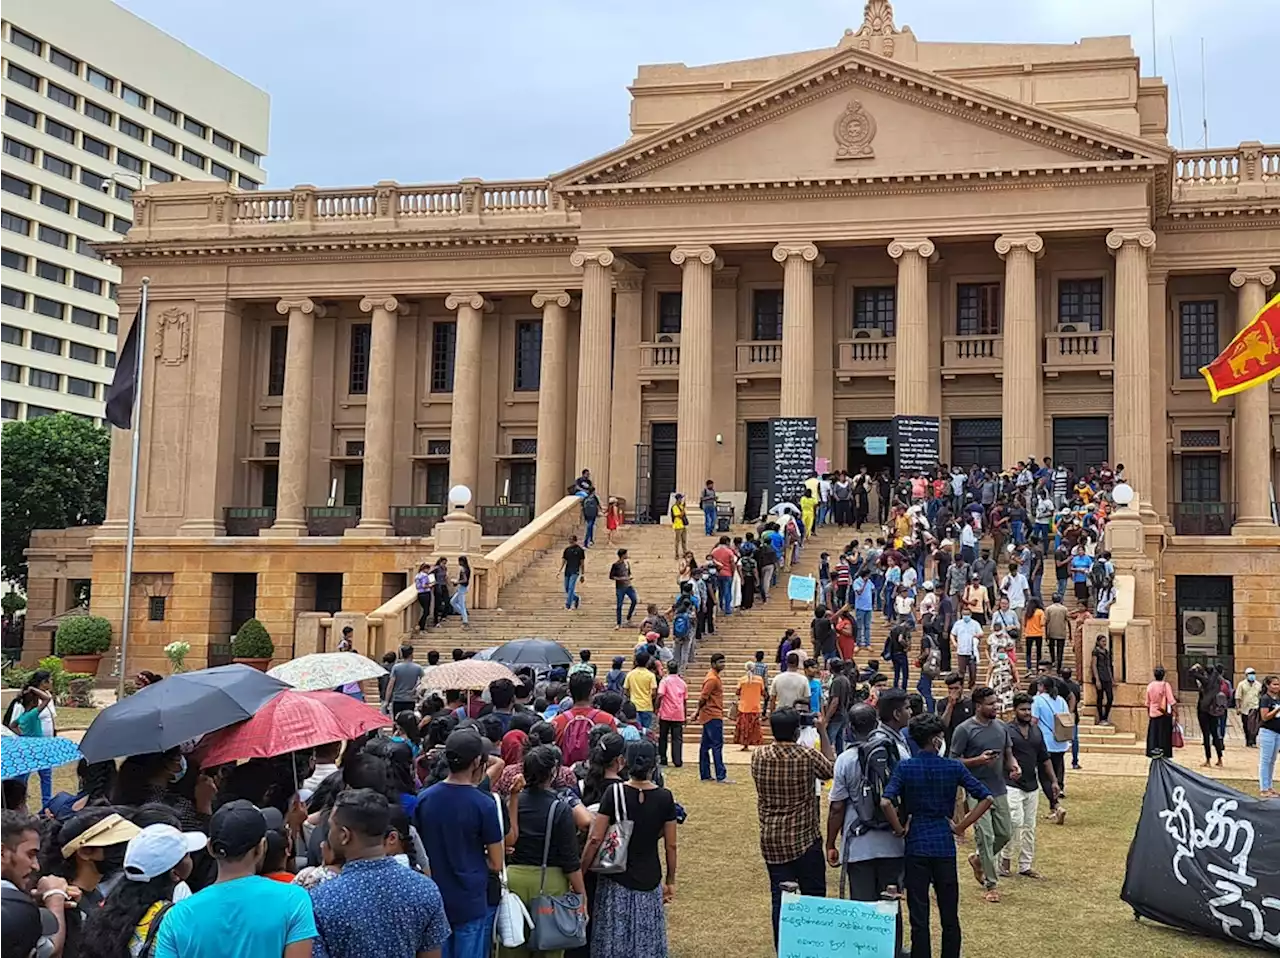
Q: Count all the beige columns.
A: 11